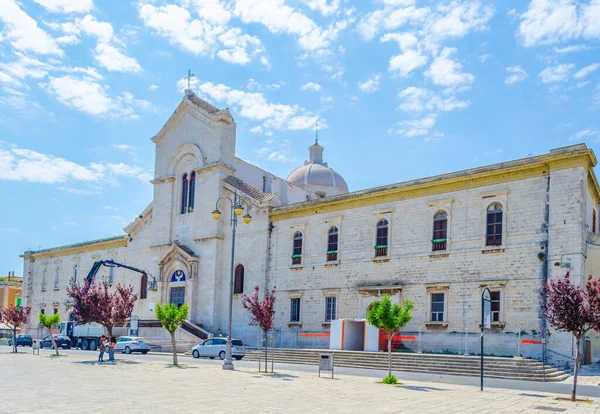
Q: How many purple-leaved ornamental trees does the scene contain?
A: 4